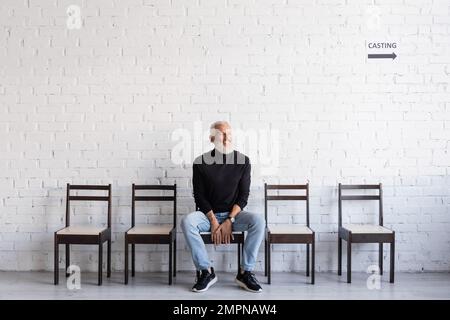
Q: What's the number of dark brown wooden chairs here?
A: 5